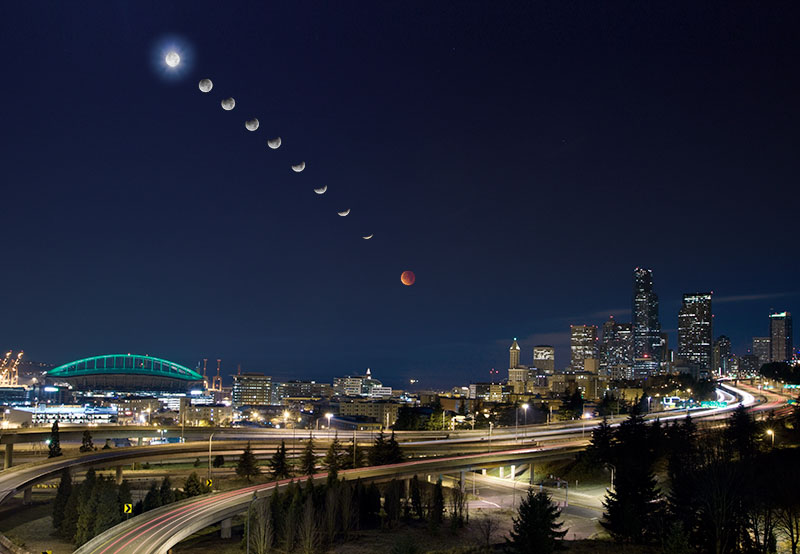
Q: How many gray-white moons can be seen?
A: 9